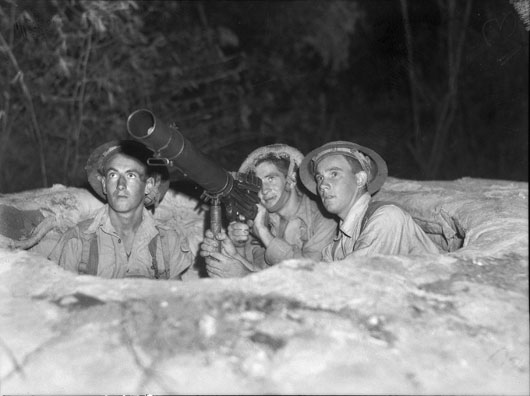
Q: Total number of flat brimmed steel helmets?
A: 3